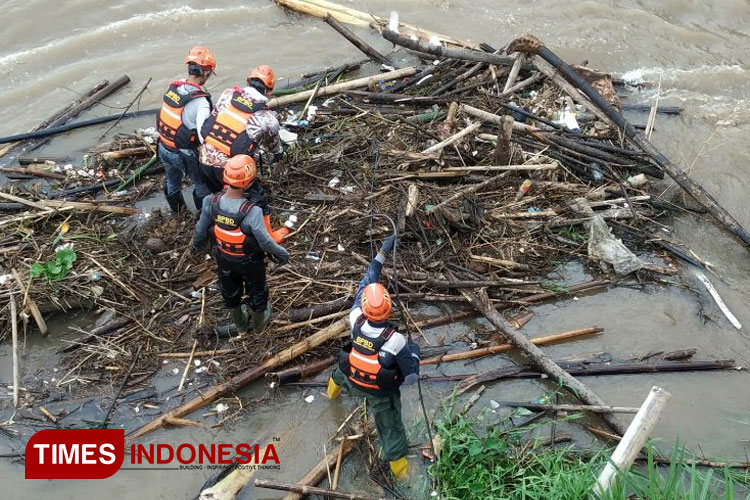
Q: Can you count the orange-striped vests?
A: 4